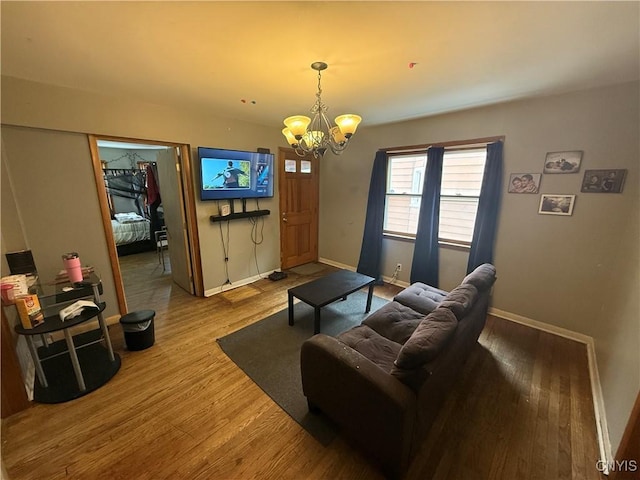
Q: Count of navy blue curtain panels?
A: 3